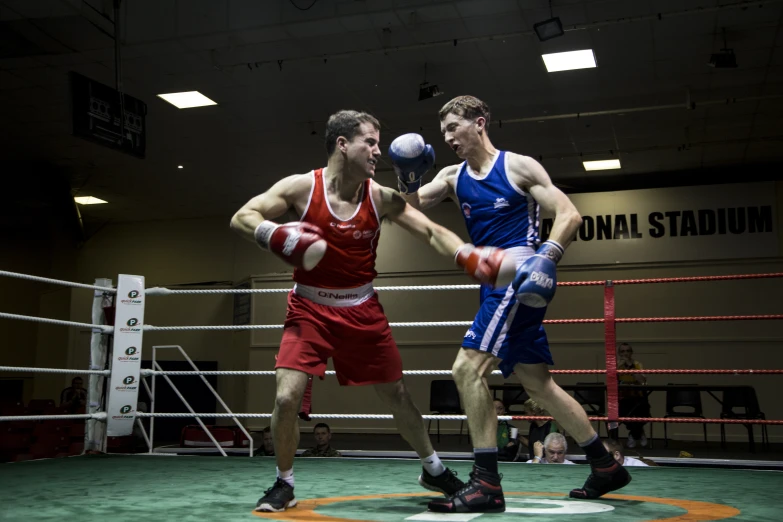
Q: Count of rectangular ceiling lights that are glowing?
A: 4